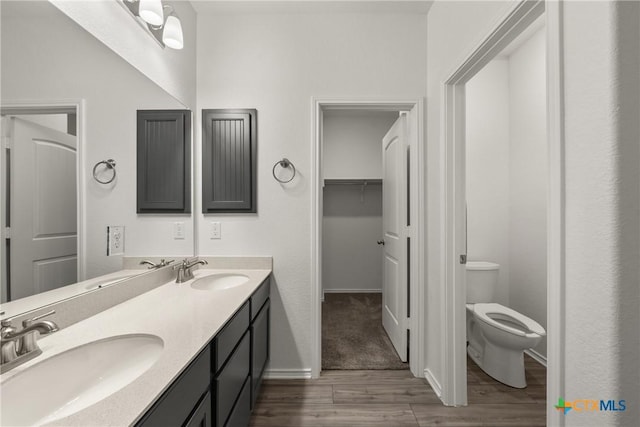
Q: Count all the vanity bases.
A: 1